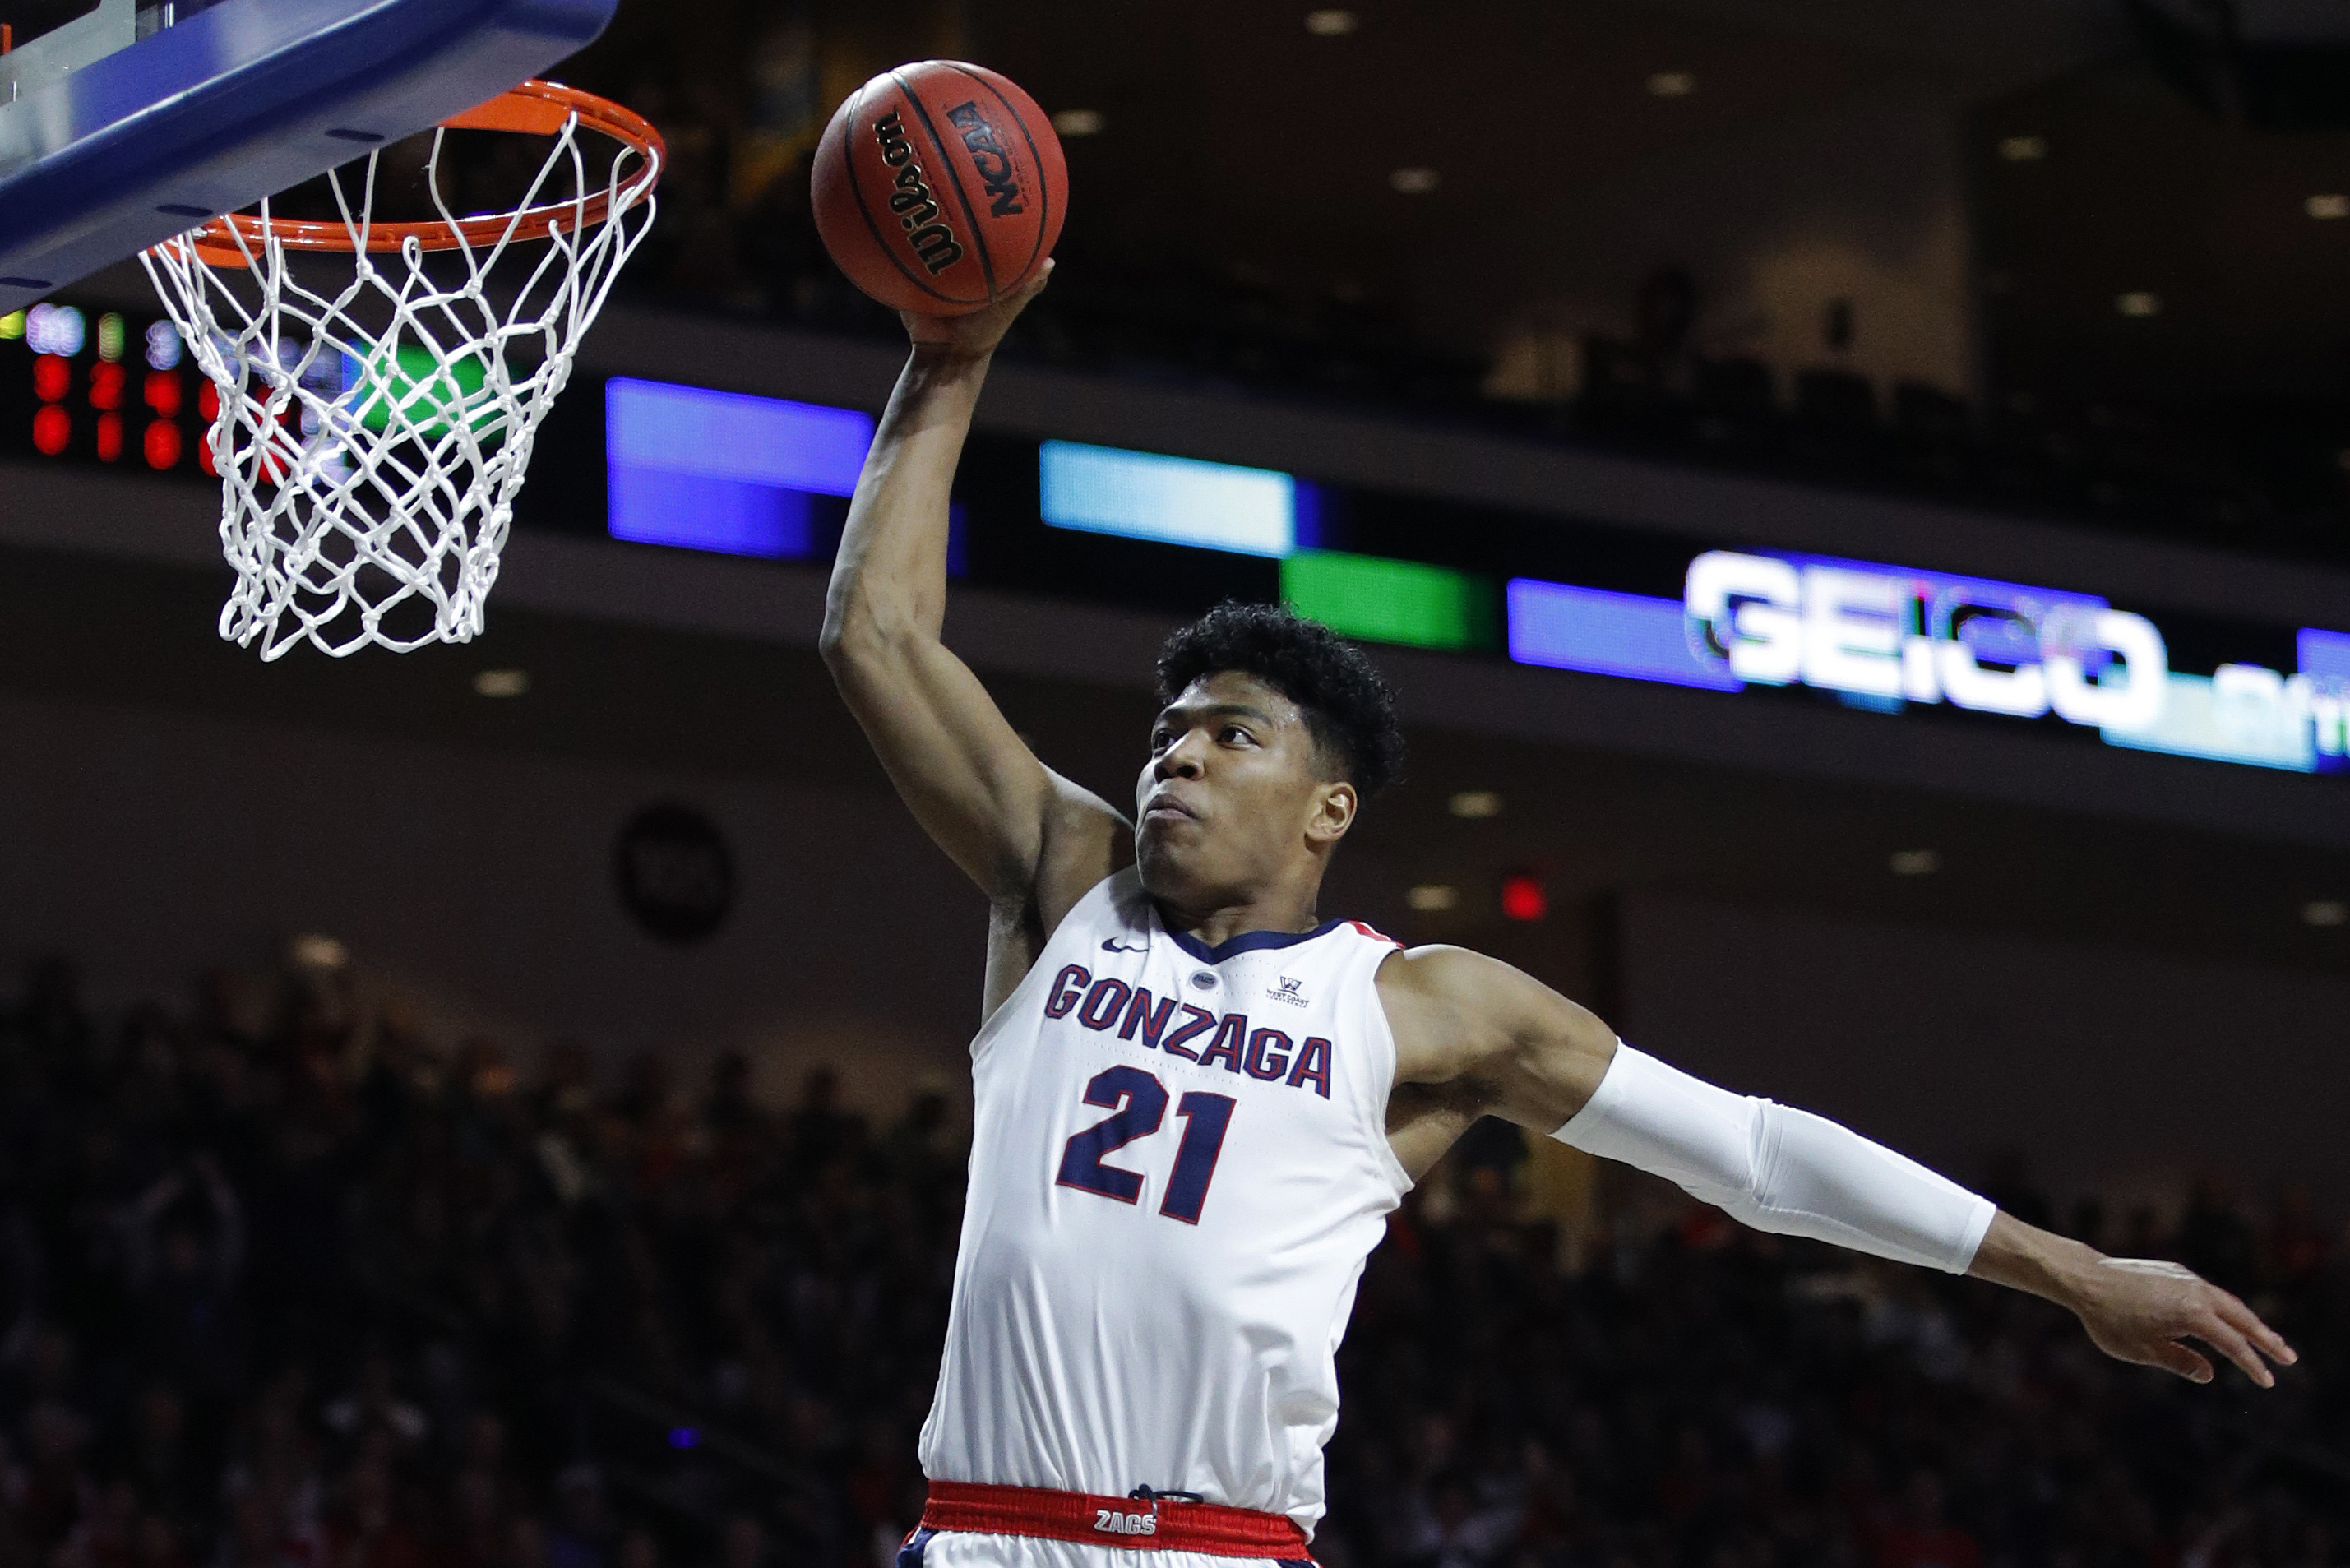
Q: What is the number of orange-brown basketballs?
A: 1